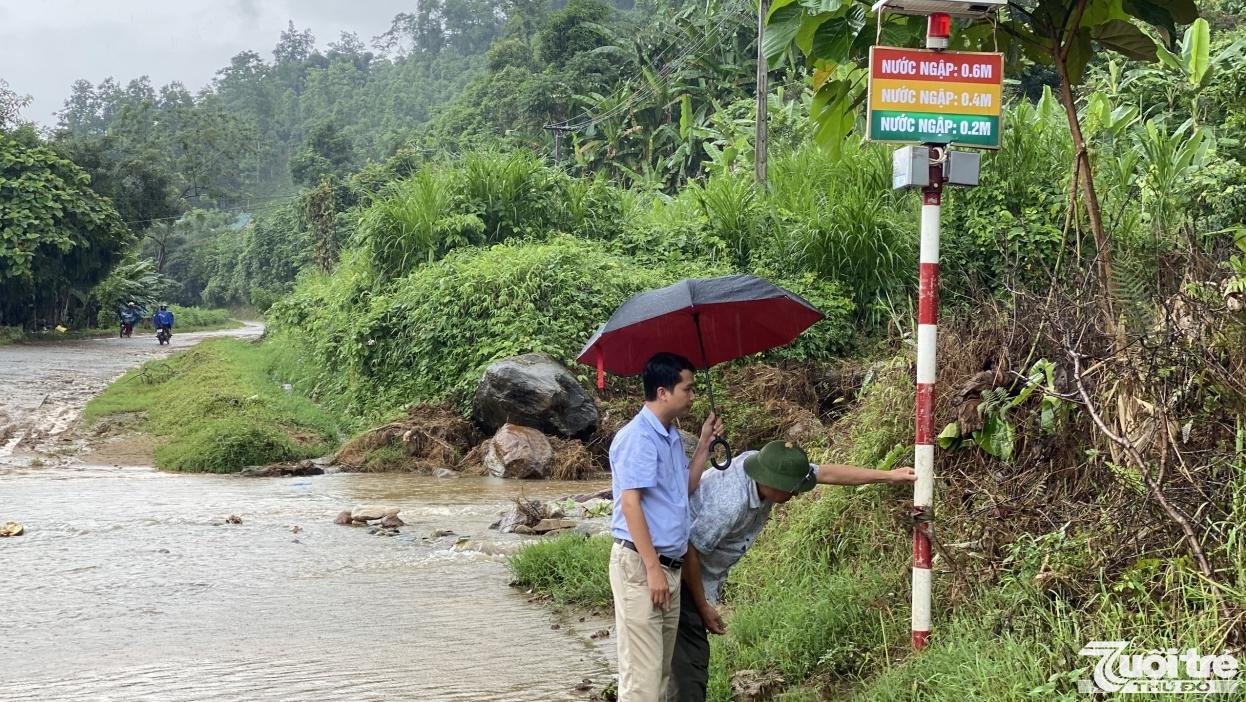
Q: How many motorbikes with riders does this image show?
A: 2